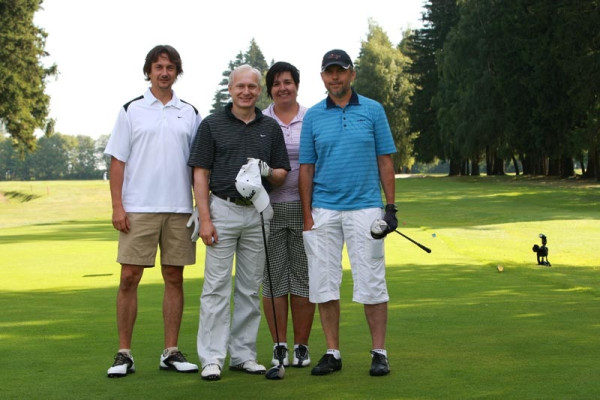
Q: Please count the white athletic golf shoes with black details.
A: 6